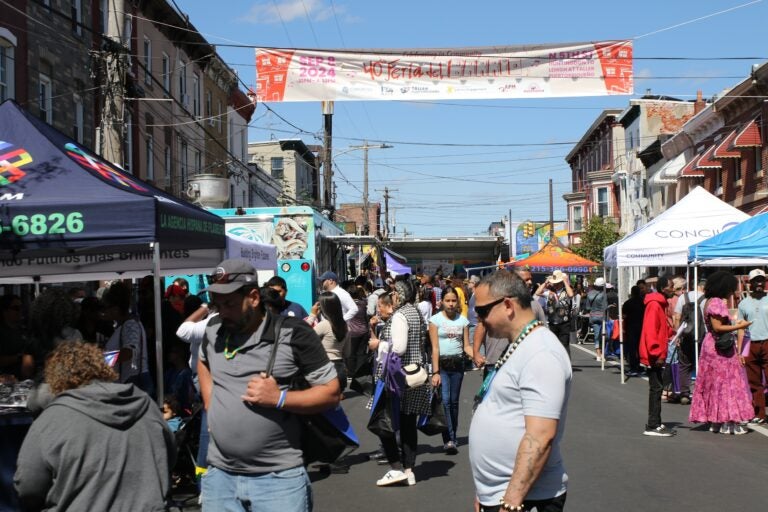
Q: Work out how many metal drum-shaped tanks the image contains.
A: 1